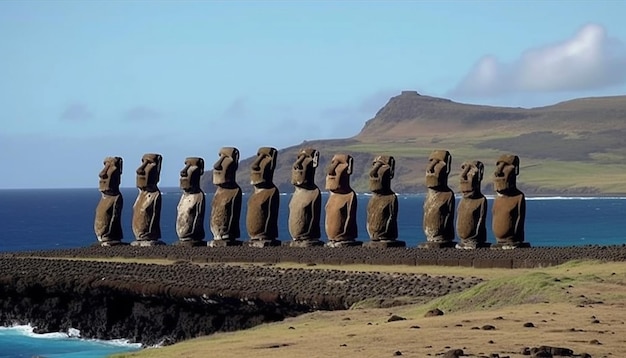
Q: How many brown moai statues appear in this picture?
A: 11